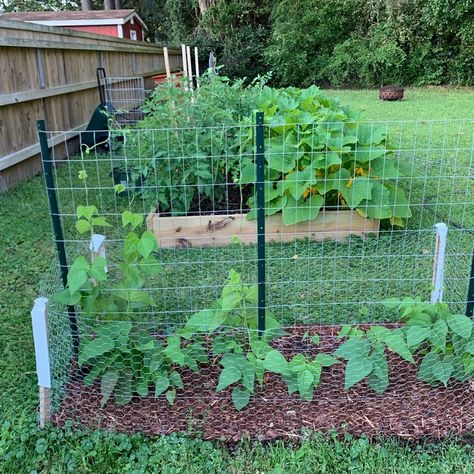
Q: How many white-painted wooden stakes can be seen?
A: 3